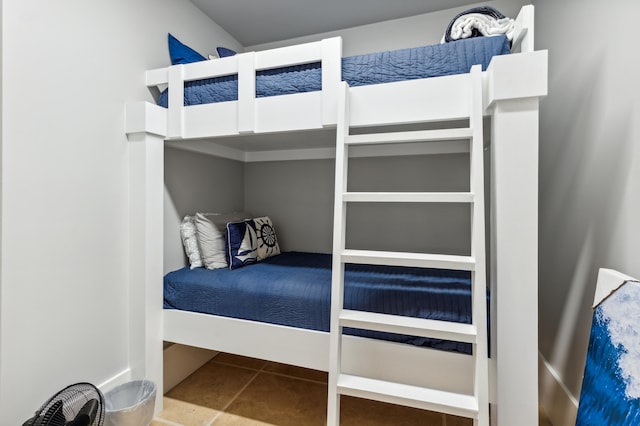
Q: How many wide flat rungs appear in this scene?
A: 5